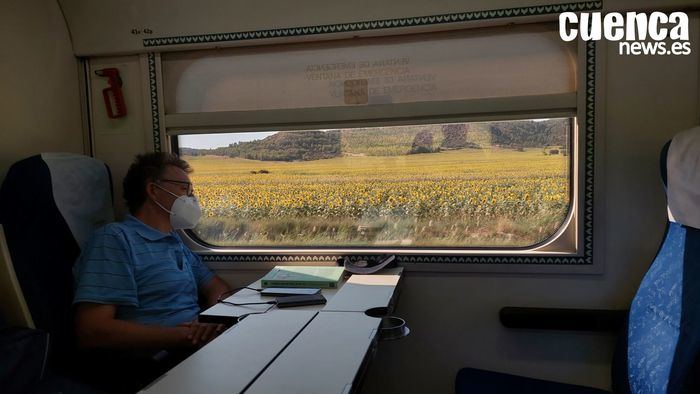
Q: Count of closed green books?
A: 1